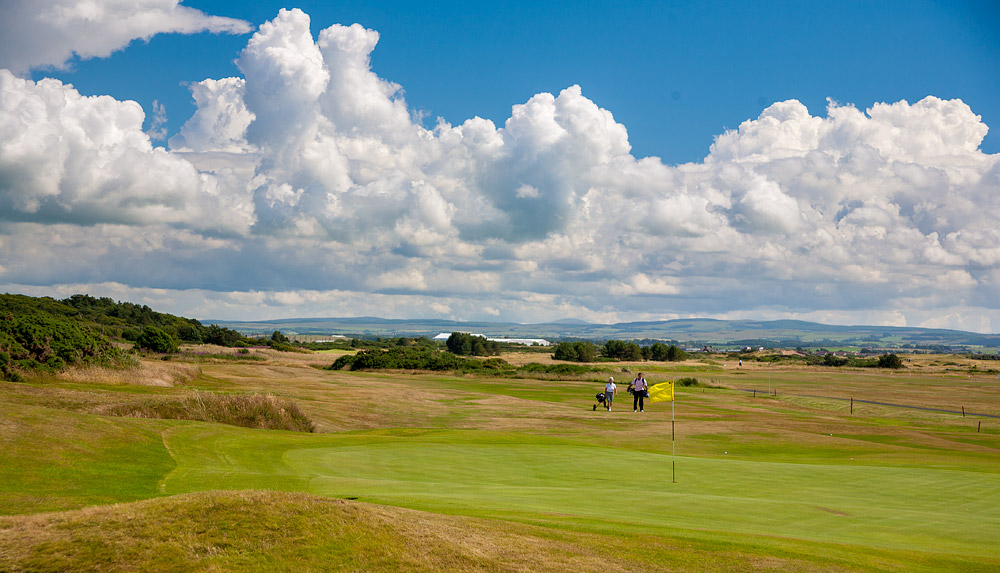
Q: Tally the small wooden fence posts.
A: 5